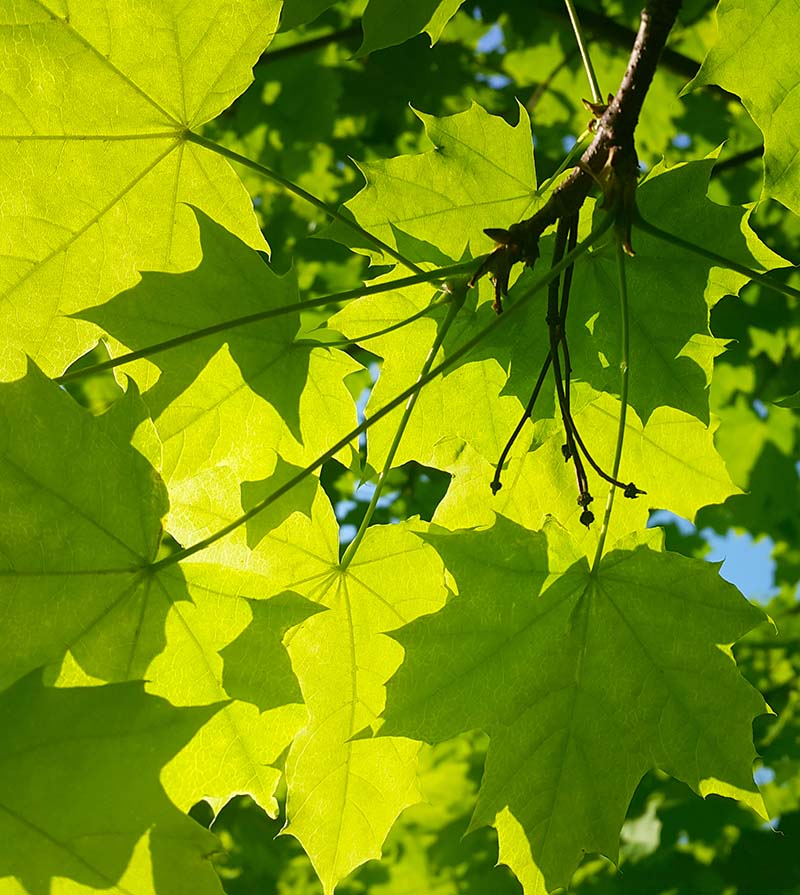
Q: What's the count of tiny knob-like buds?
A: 5